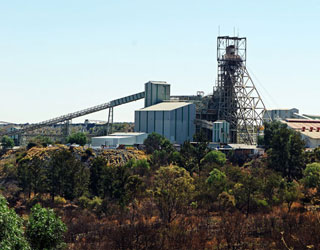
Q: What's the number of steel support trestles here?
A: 2